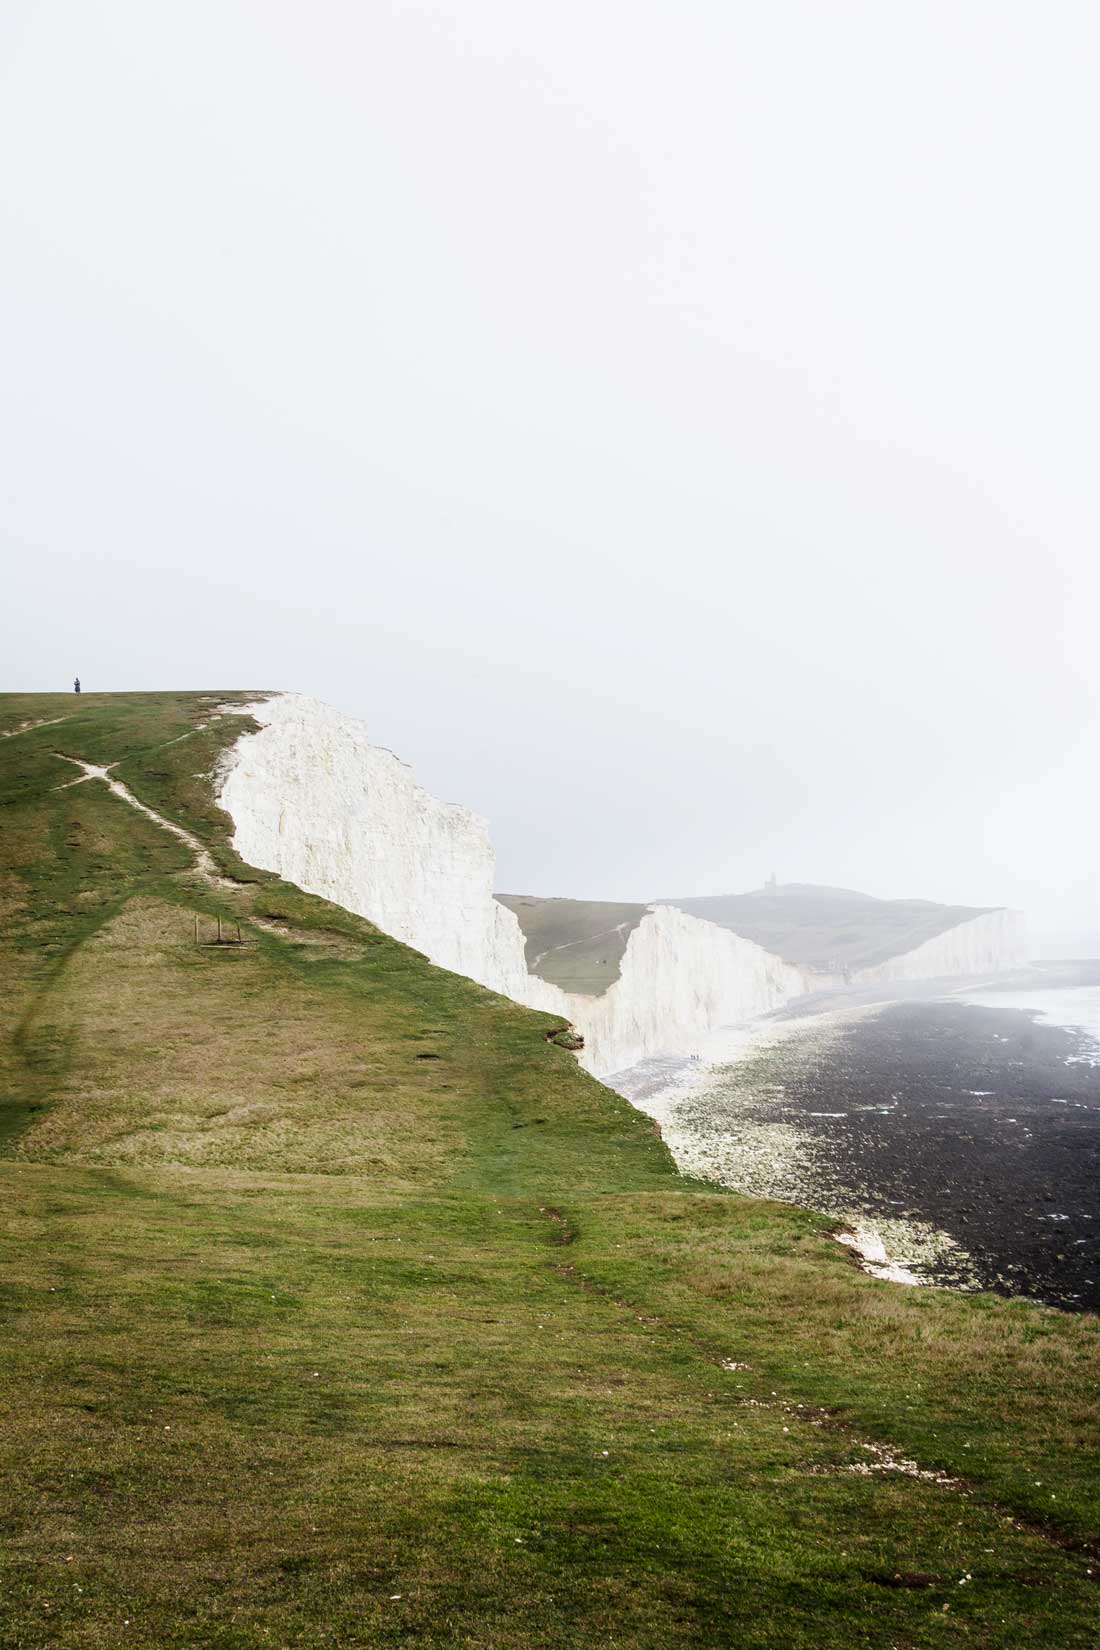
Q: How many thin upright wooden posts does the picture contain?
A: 3